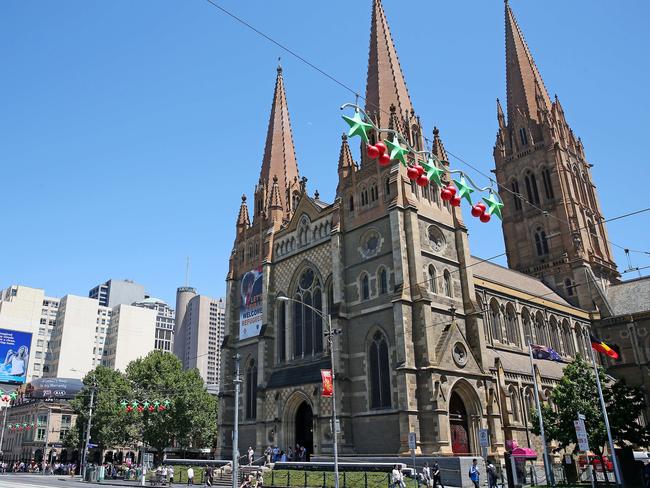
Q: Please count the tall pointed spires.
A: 3